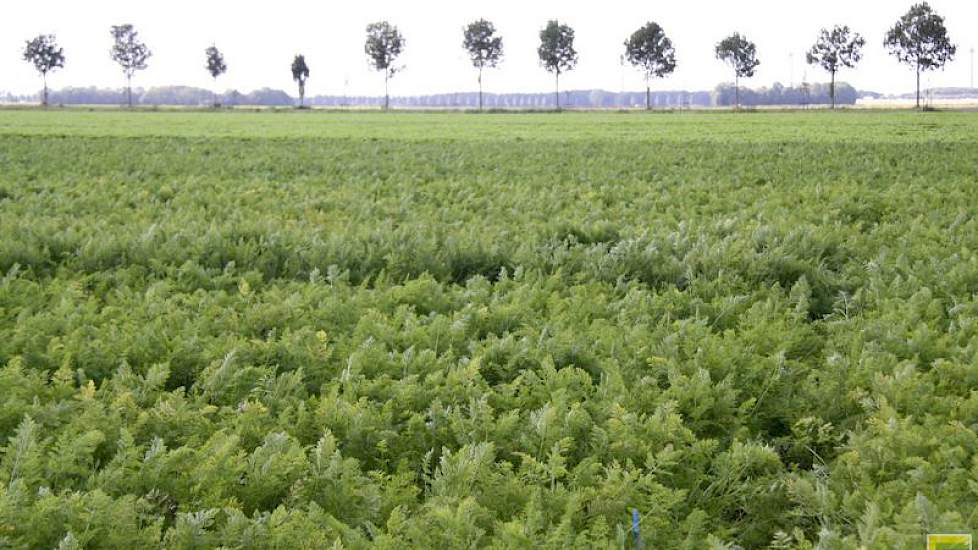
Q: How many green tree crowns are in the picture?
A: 11